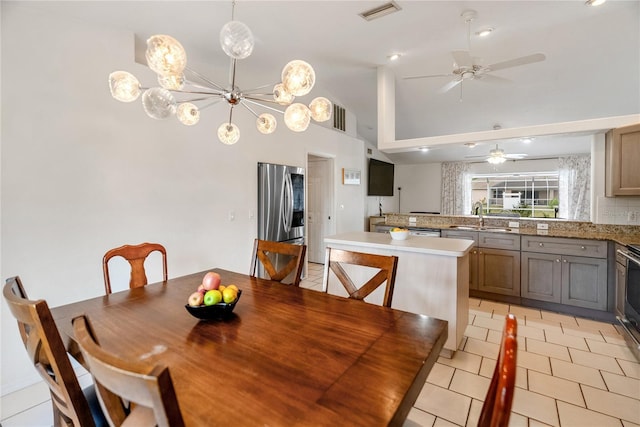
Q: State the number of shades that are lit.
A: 10